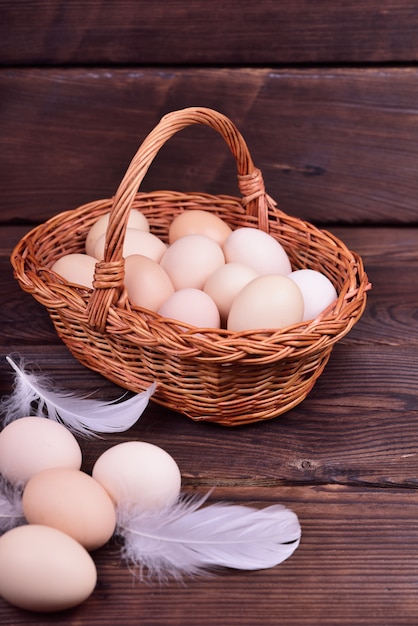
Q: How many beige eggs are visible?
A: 15